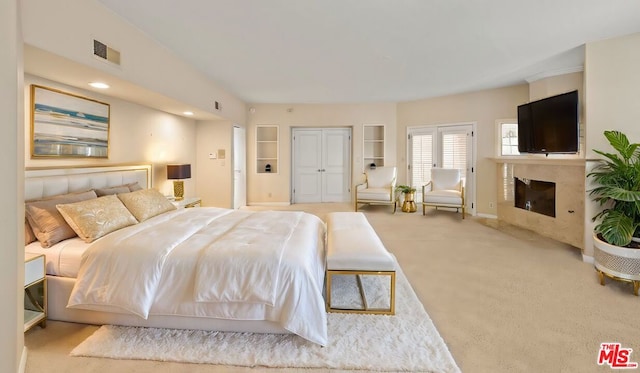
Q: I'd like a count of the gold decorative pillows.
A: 2